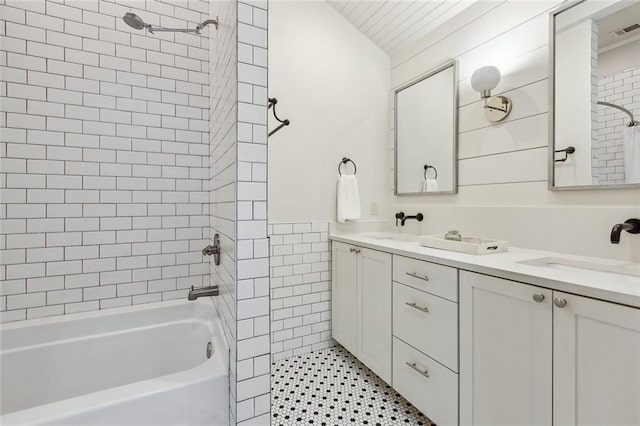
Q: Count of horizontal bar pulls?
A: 3